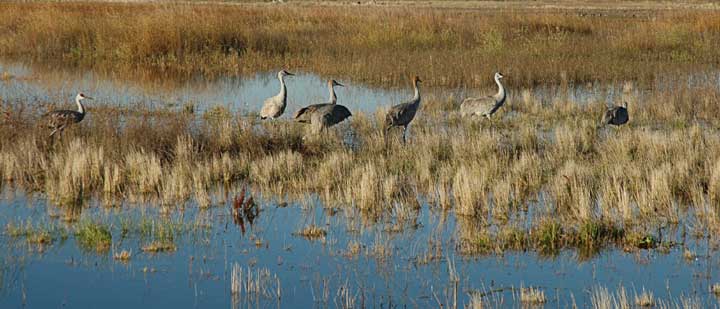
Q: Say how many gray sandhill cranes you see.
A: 7